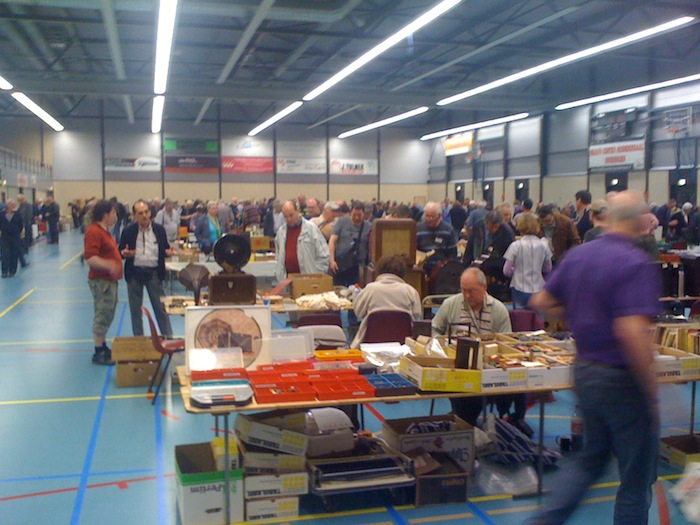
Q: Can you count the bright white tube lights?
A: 10